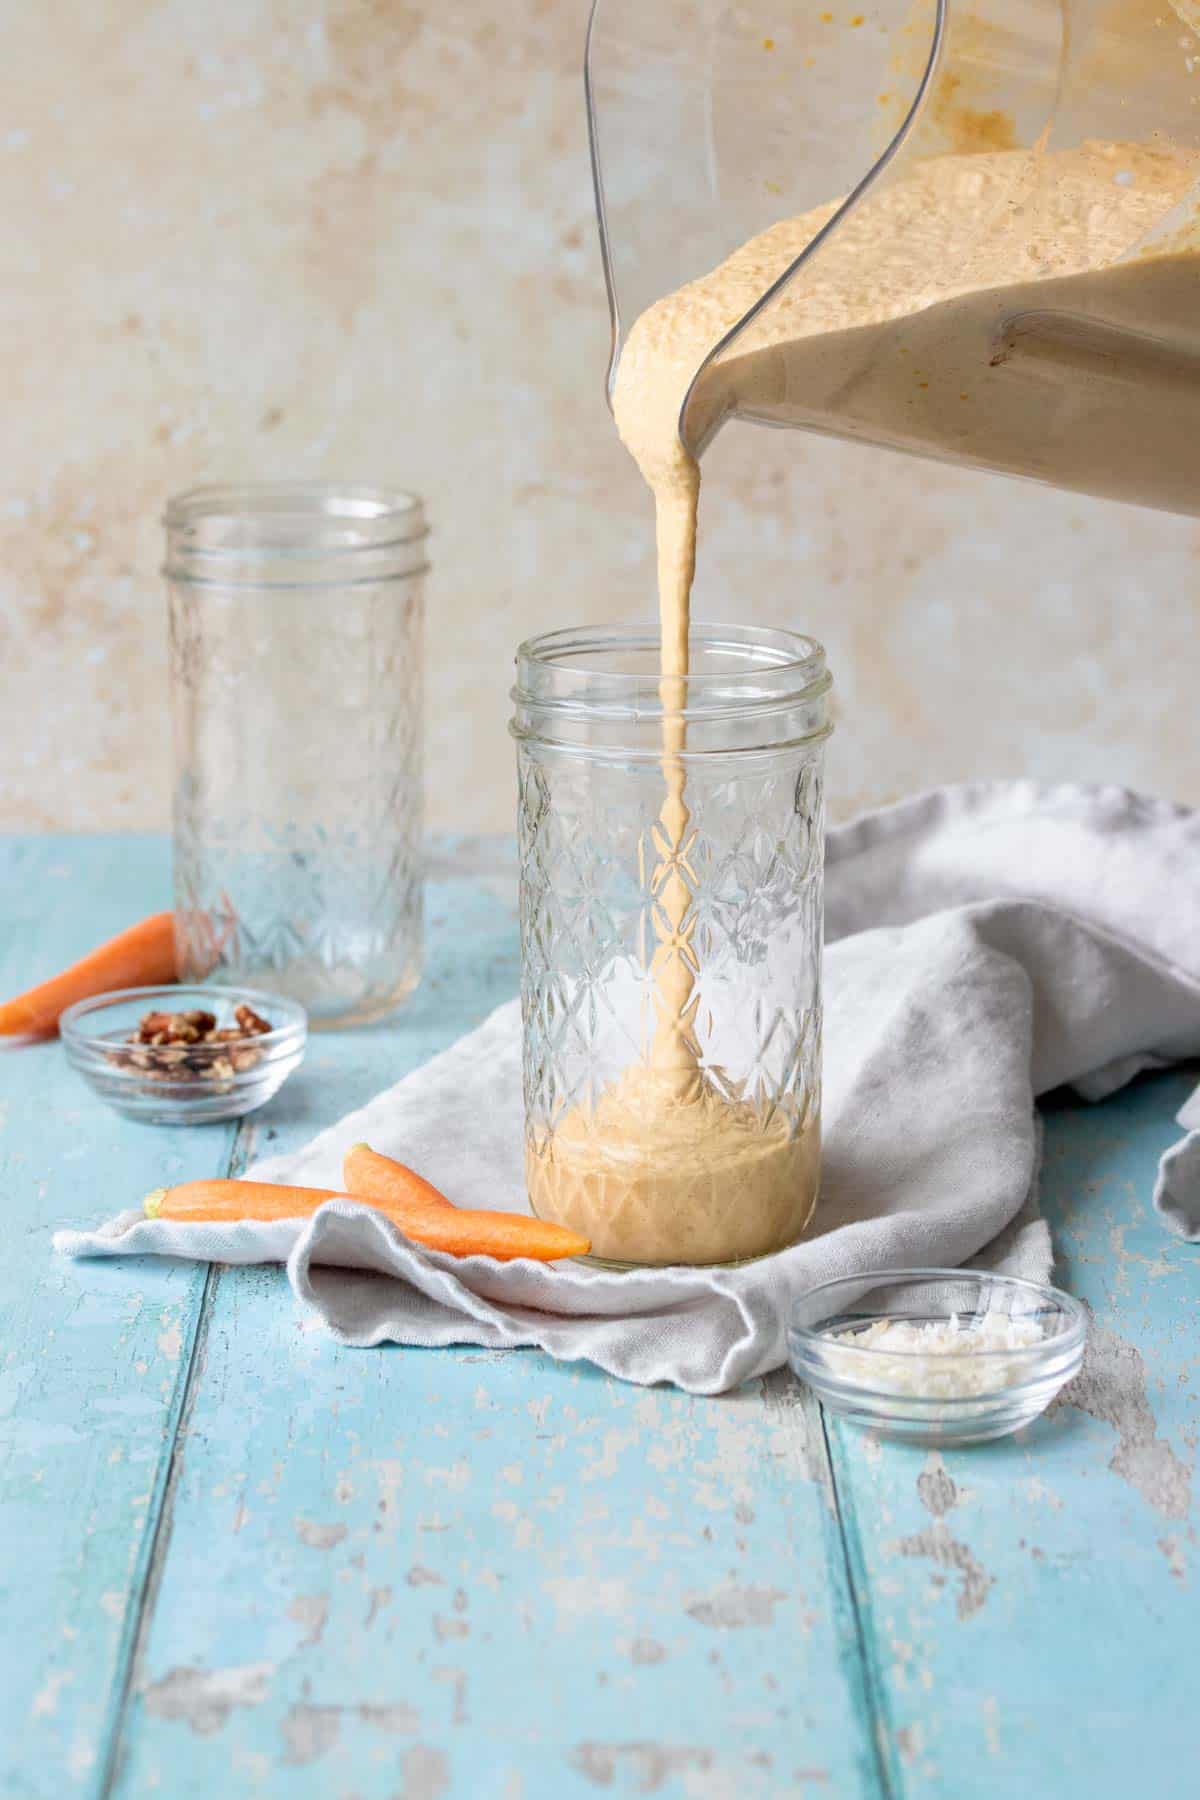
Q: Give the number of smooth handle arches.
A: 0